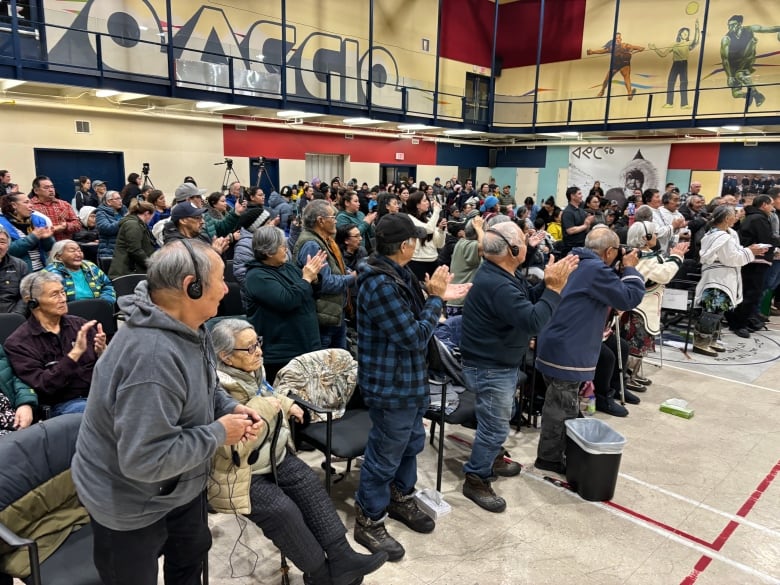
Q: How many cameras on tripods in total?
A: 3